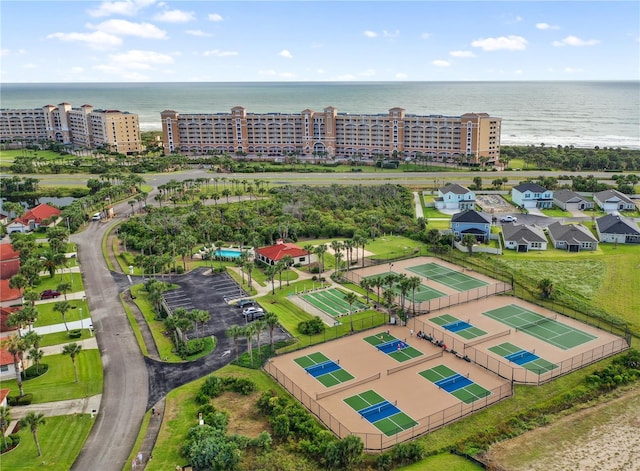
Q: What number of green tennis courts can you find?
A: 3